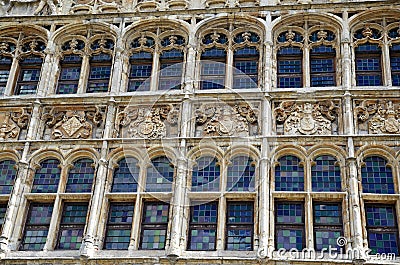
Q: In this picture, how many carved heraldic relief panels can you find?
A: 6